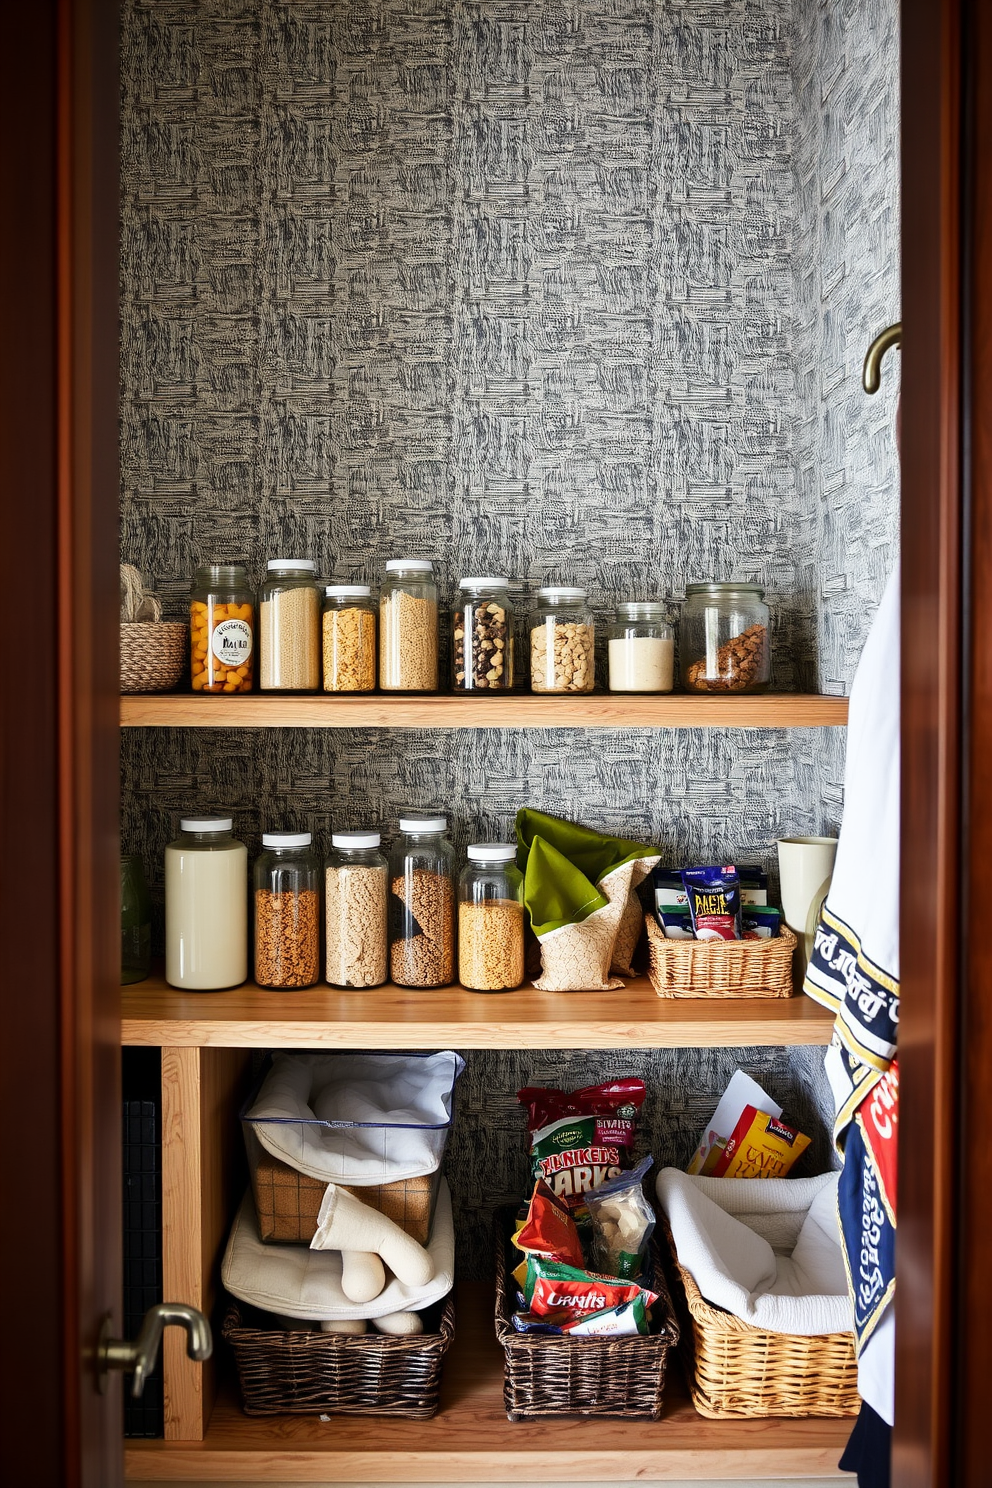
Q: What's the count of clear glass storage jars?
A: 13